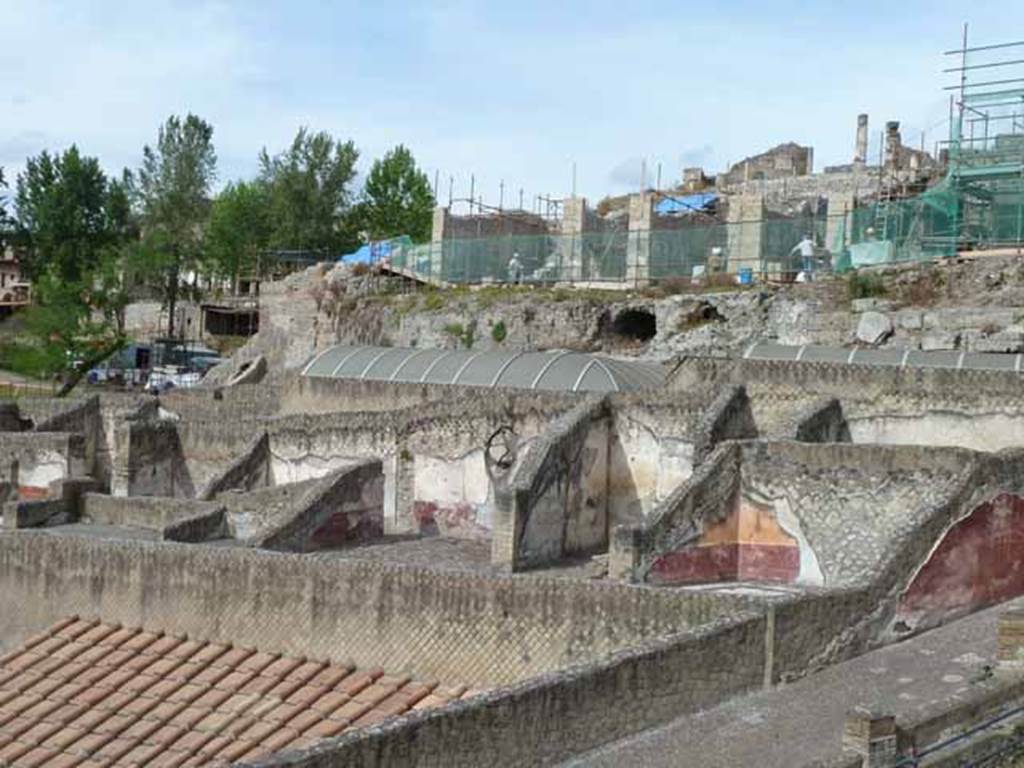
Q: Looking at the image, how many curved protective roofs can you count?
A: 2